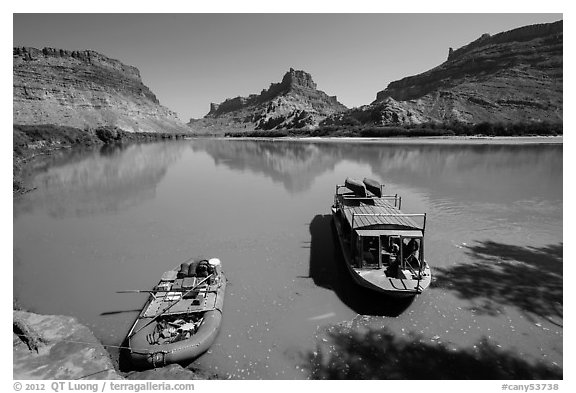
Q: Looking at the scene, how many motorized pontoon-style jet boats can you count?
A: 1